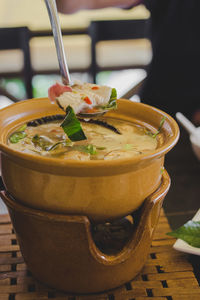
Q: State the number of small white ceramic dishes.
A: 2